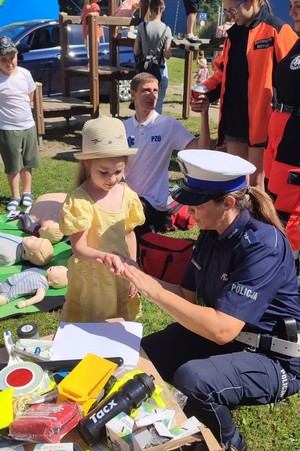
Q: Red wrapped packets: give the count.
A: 1